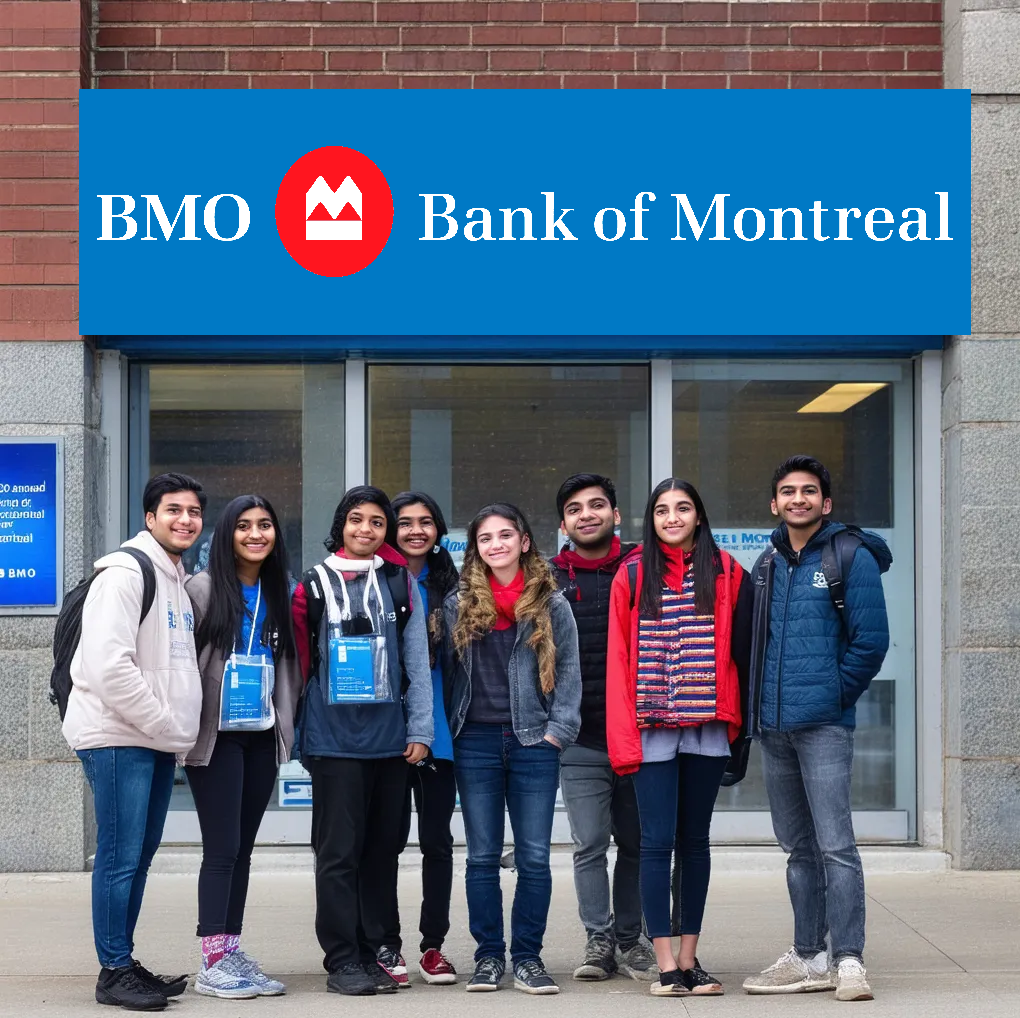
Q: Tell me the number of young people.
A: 8